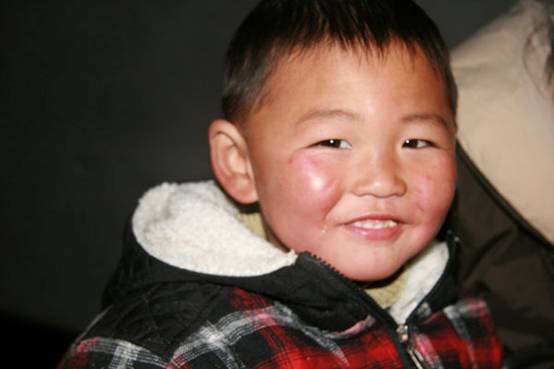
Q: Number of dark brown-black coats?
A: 1